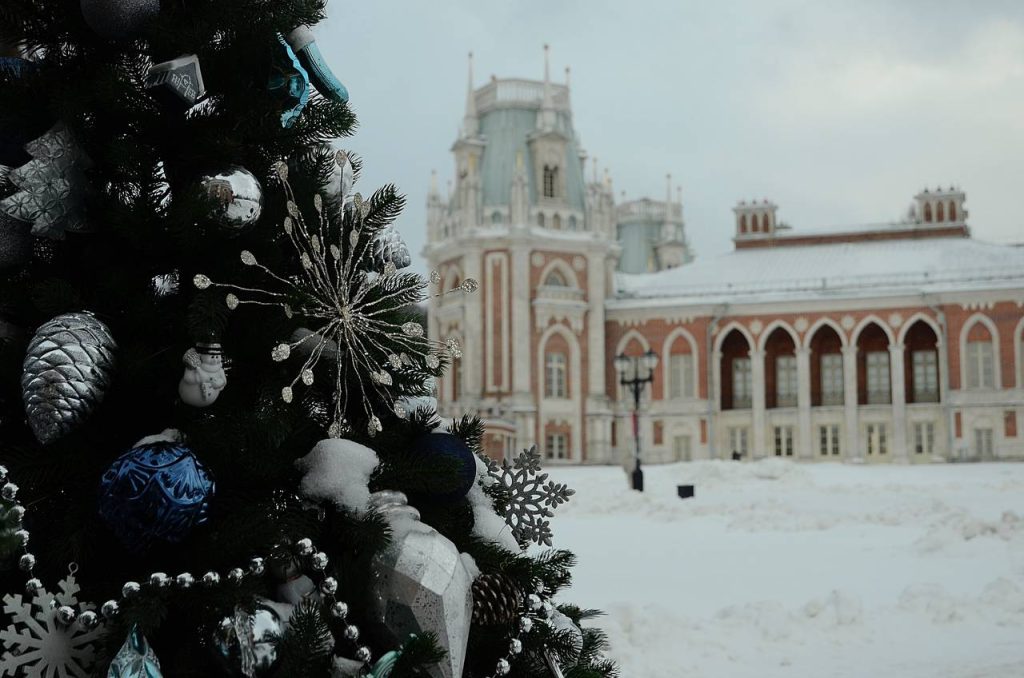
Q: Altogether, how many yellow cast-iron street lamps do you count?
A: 0